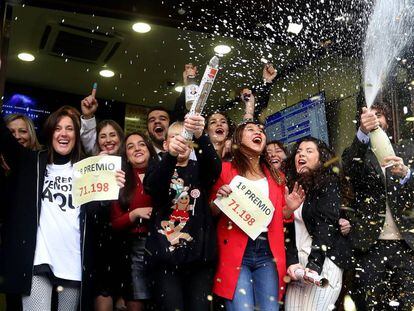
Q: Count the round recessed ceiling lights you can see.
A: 5